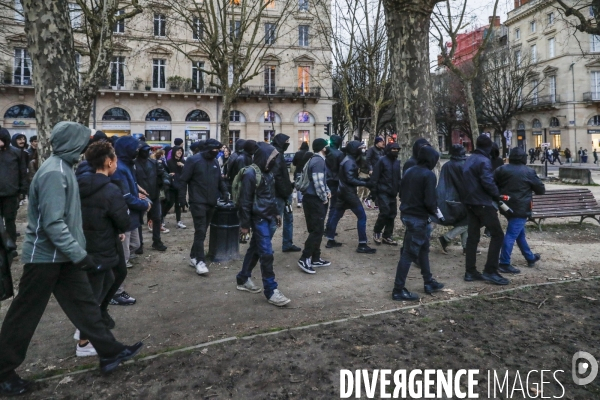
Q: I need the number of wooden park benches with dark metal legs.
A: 1